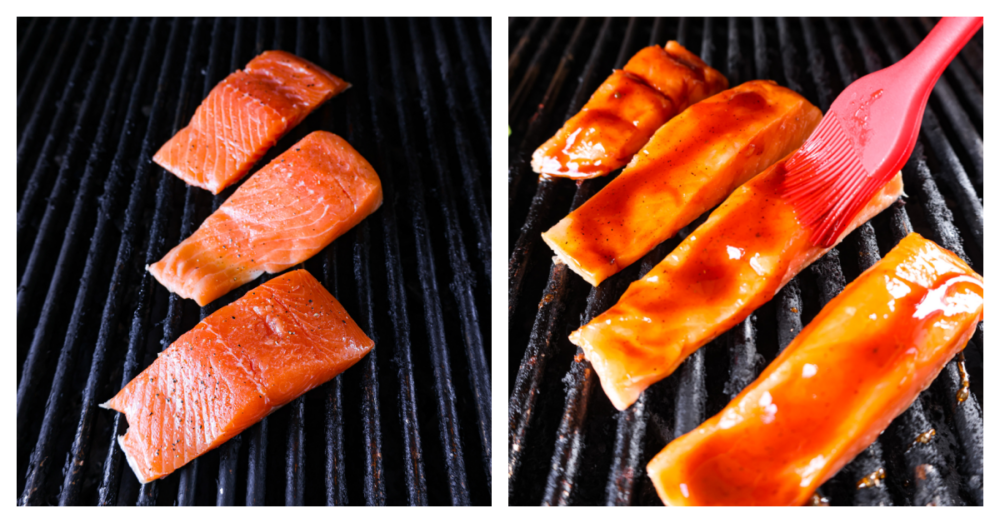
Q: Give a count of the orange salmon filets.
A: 7